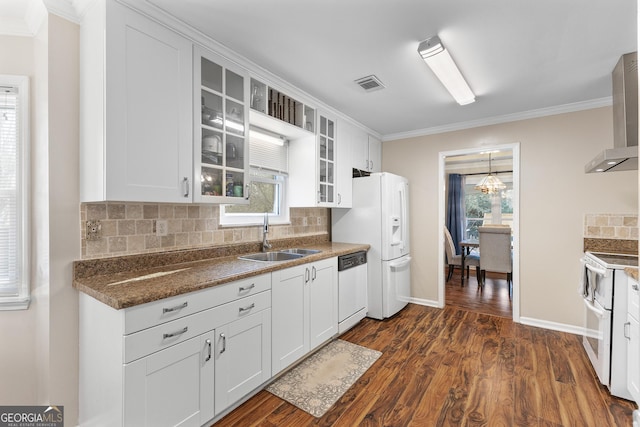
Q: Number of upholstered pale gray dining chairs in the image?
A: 2